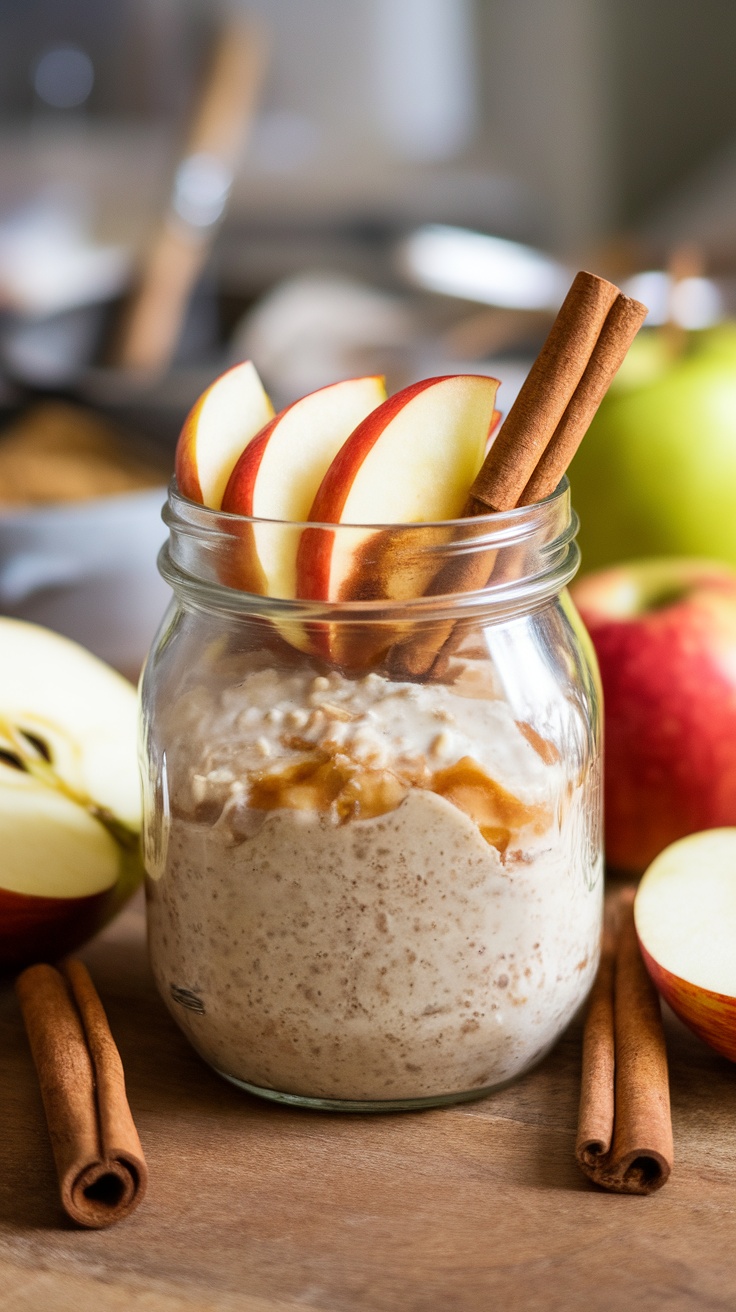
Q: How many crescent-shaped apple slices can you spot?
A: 3